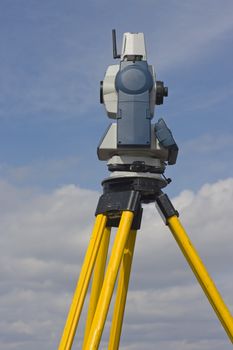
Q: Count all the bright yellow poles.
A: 5